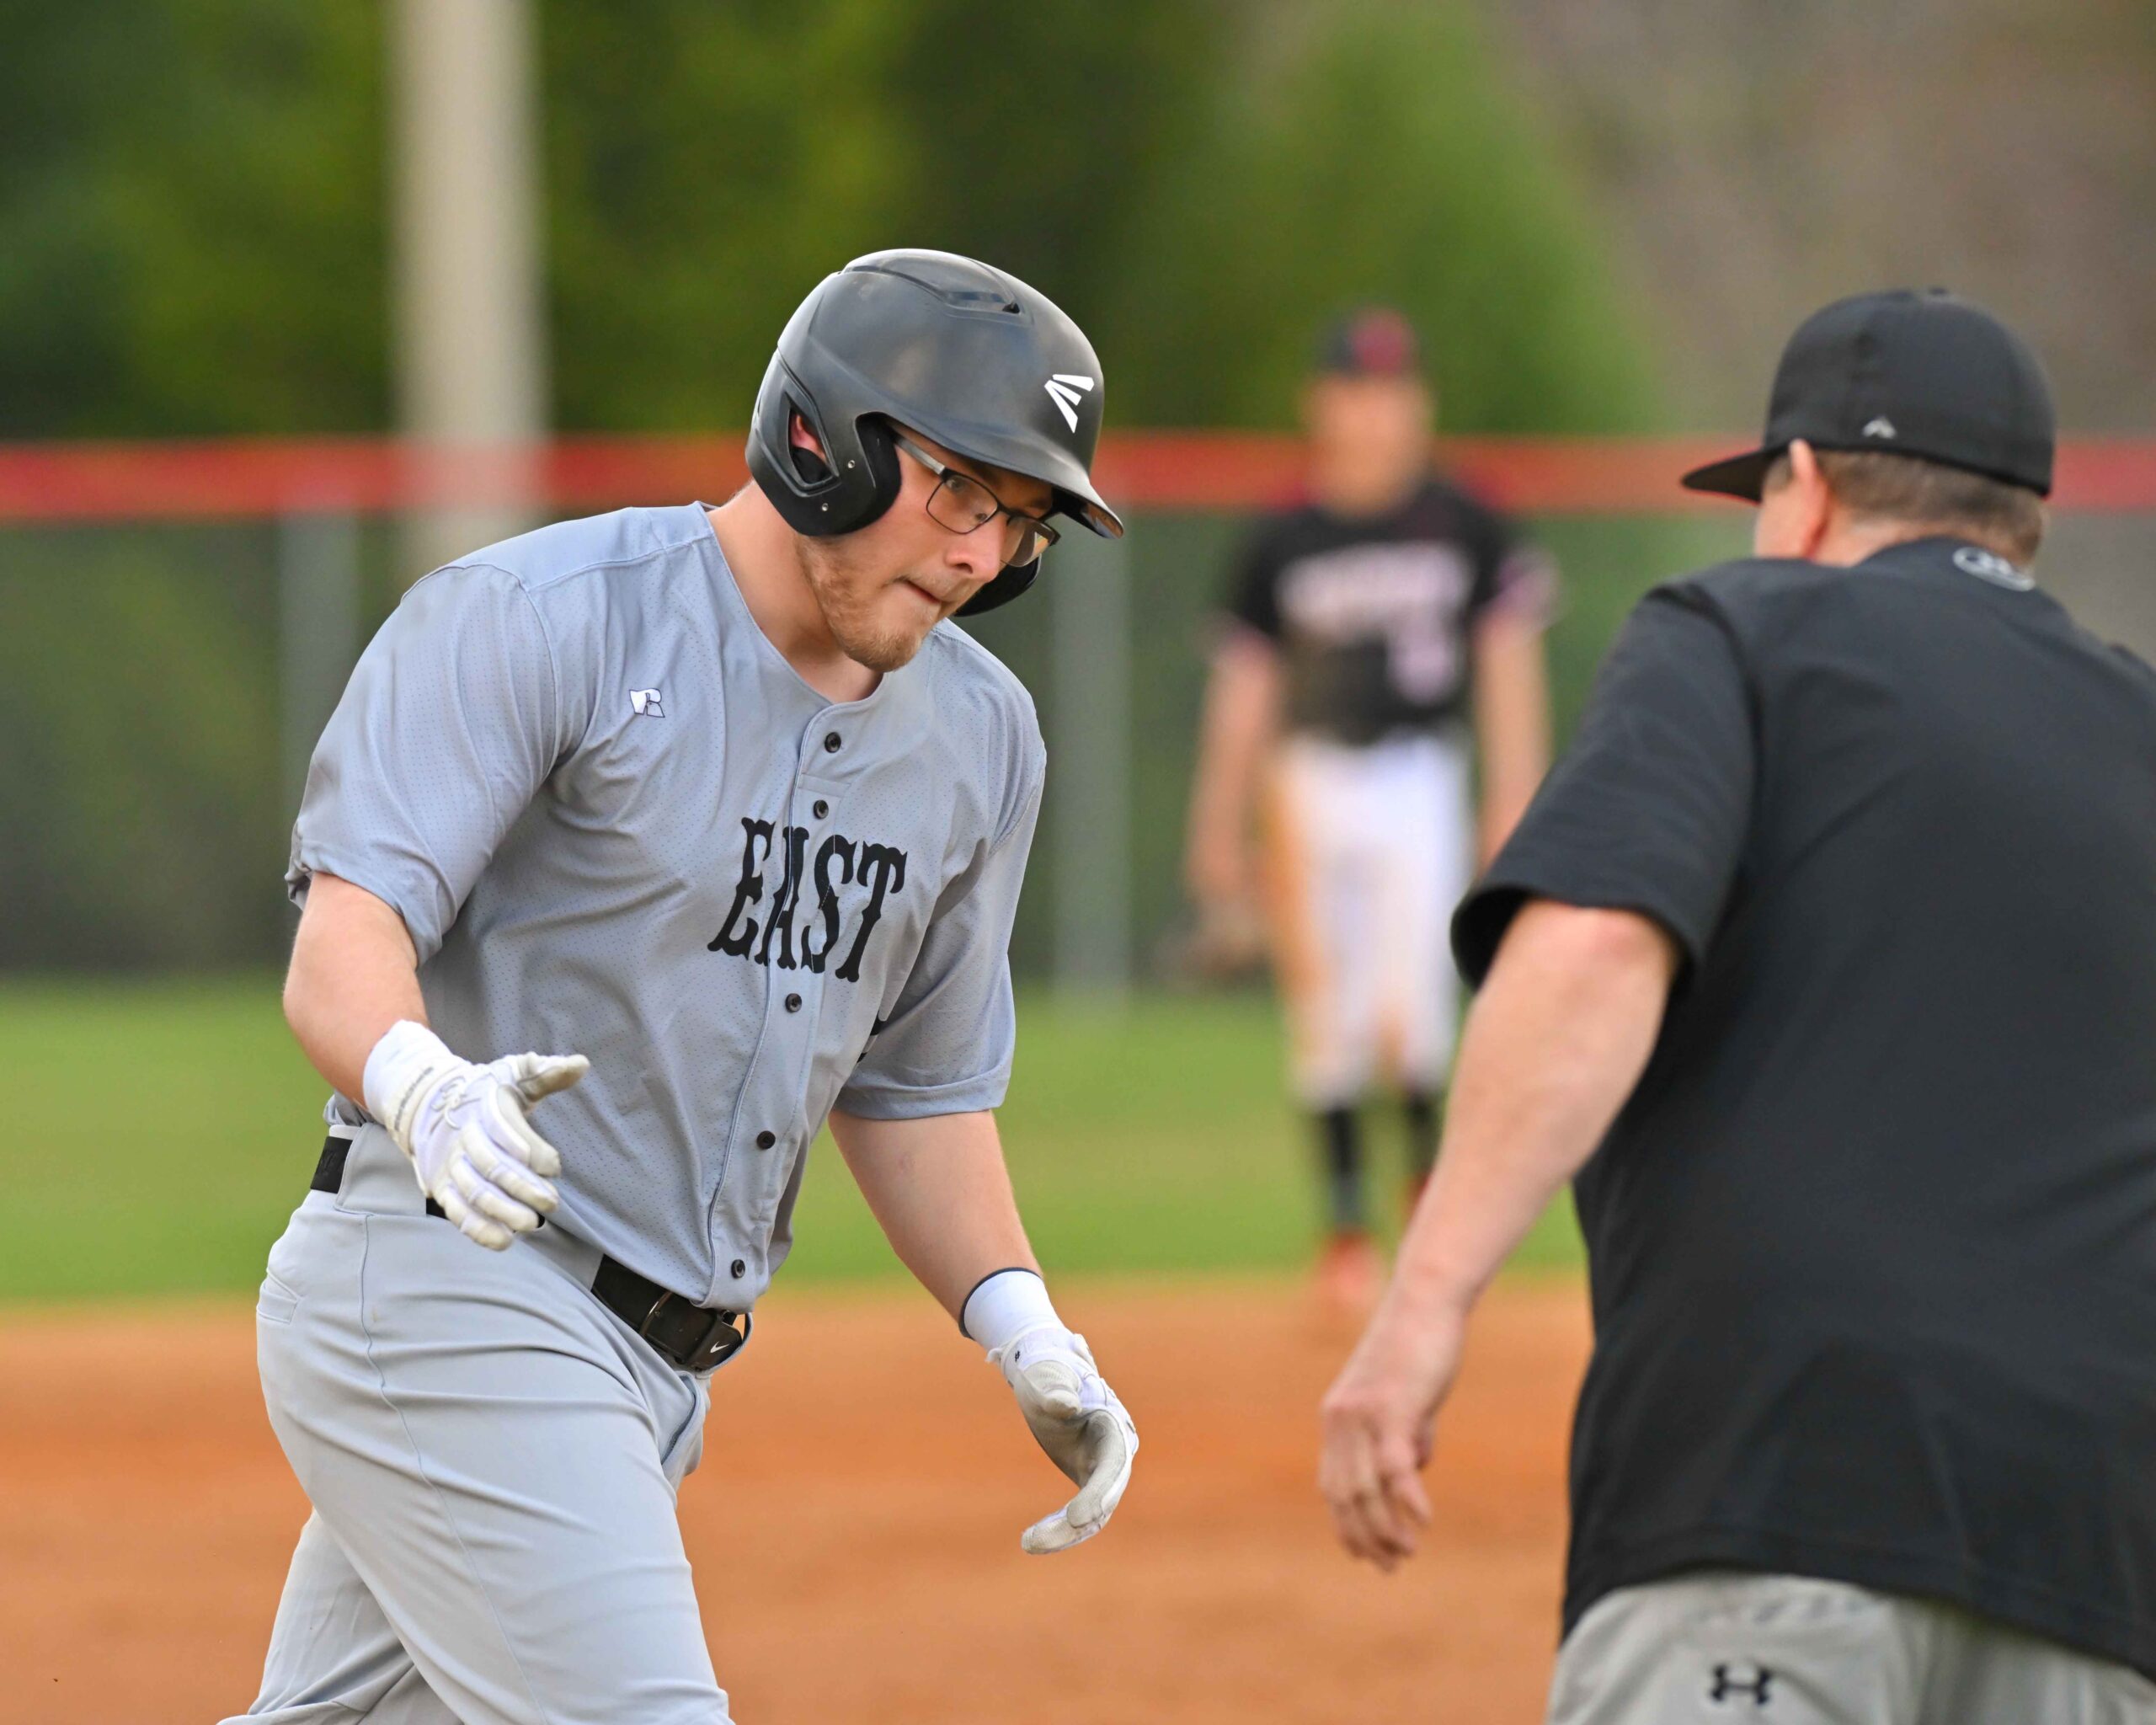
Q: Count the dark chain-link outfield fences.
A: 1